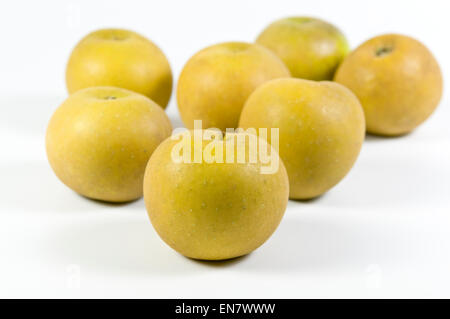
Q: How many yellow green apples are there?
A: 7